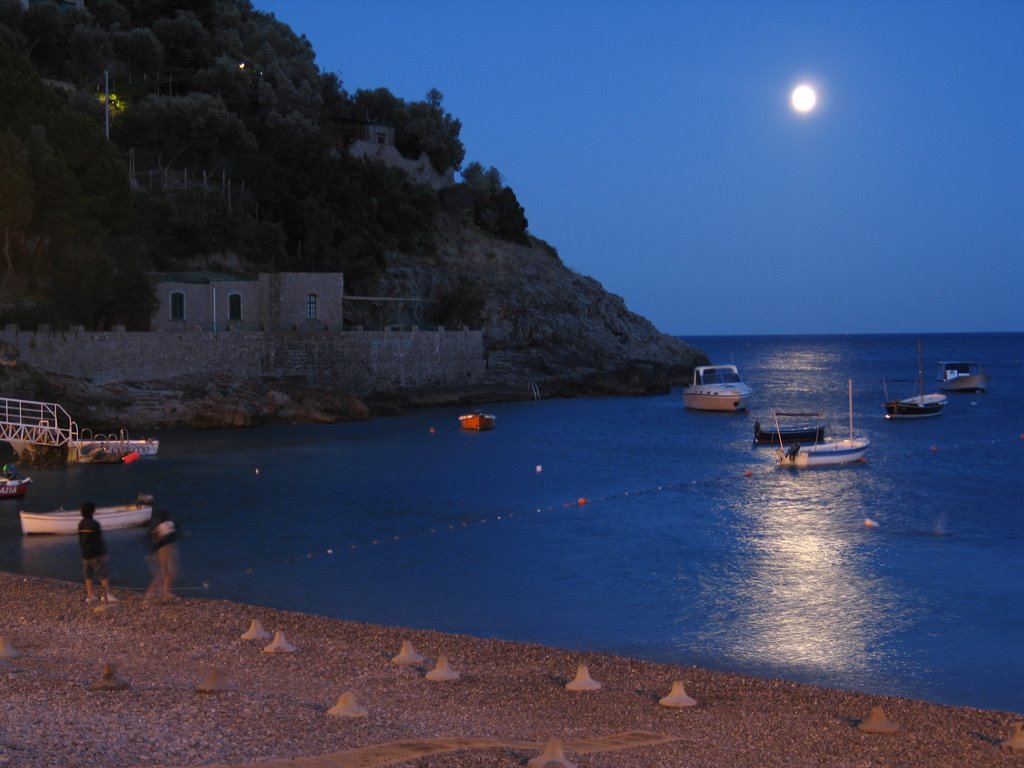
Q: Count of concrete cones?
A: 13